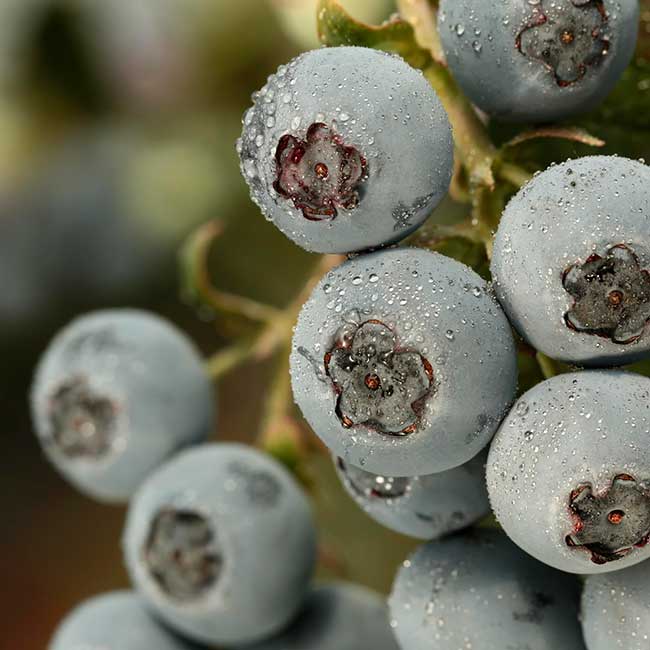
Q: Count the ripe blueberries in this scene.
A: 12